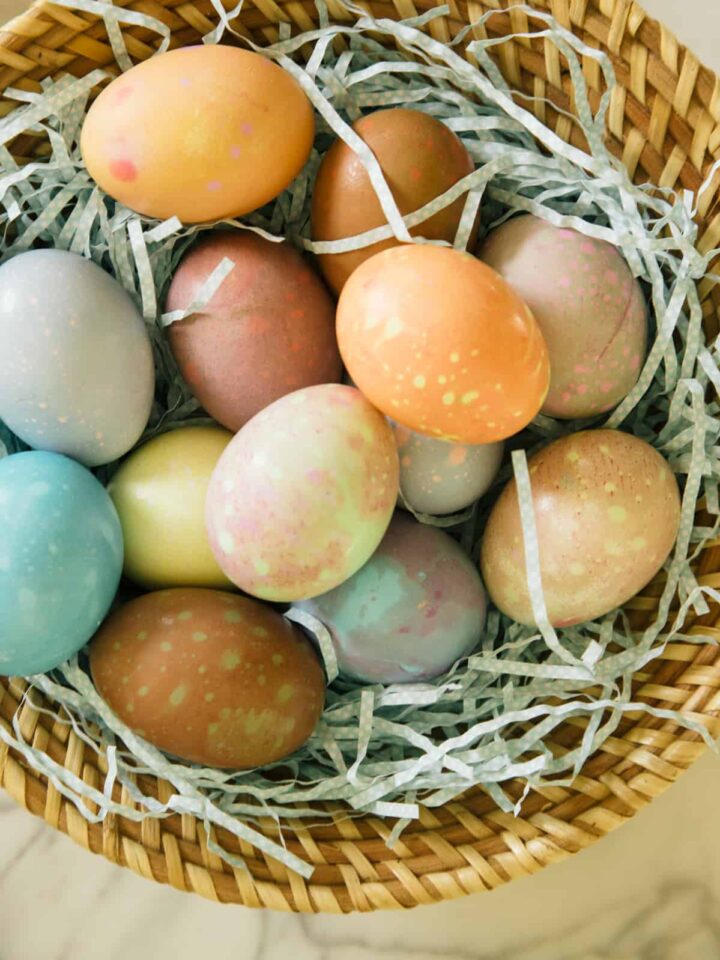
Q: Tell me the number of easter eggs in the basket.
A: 13